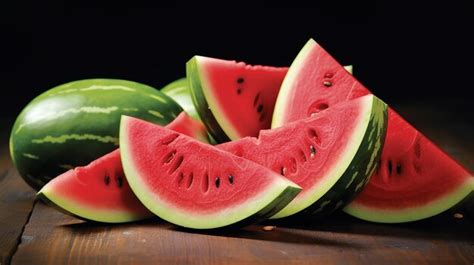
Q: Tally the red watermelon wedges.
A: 5